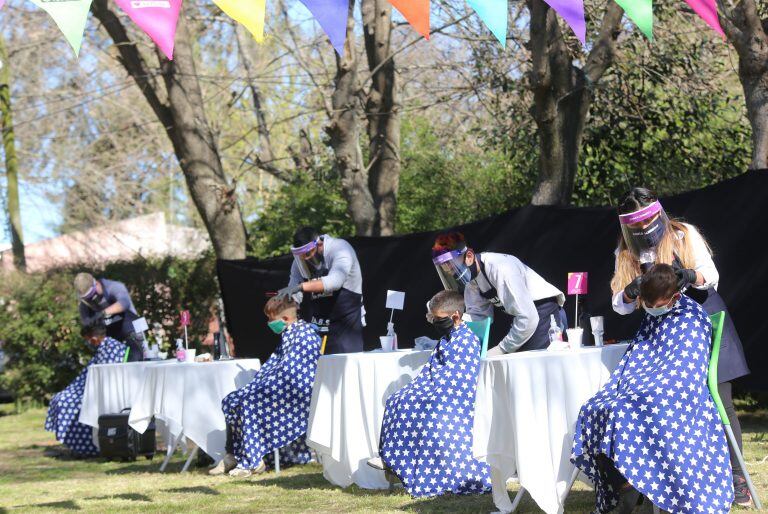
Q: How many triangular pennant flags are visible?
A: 9